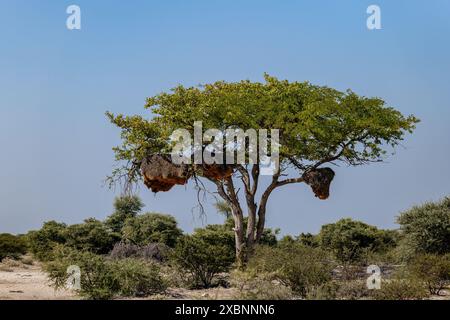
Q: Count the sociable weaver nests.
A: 3